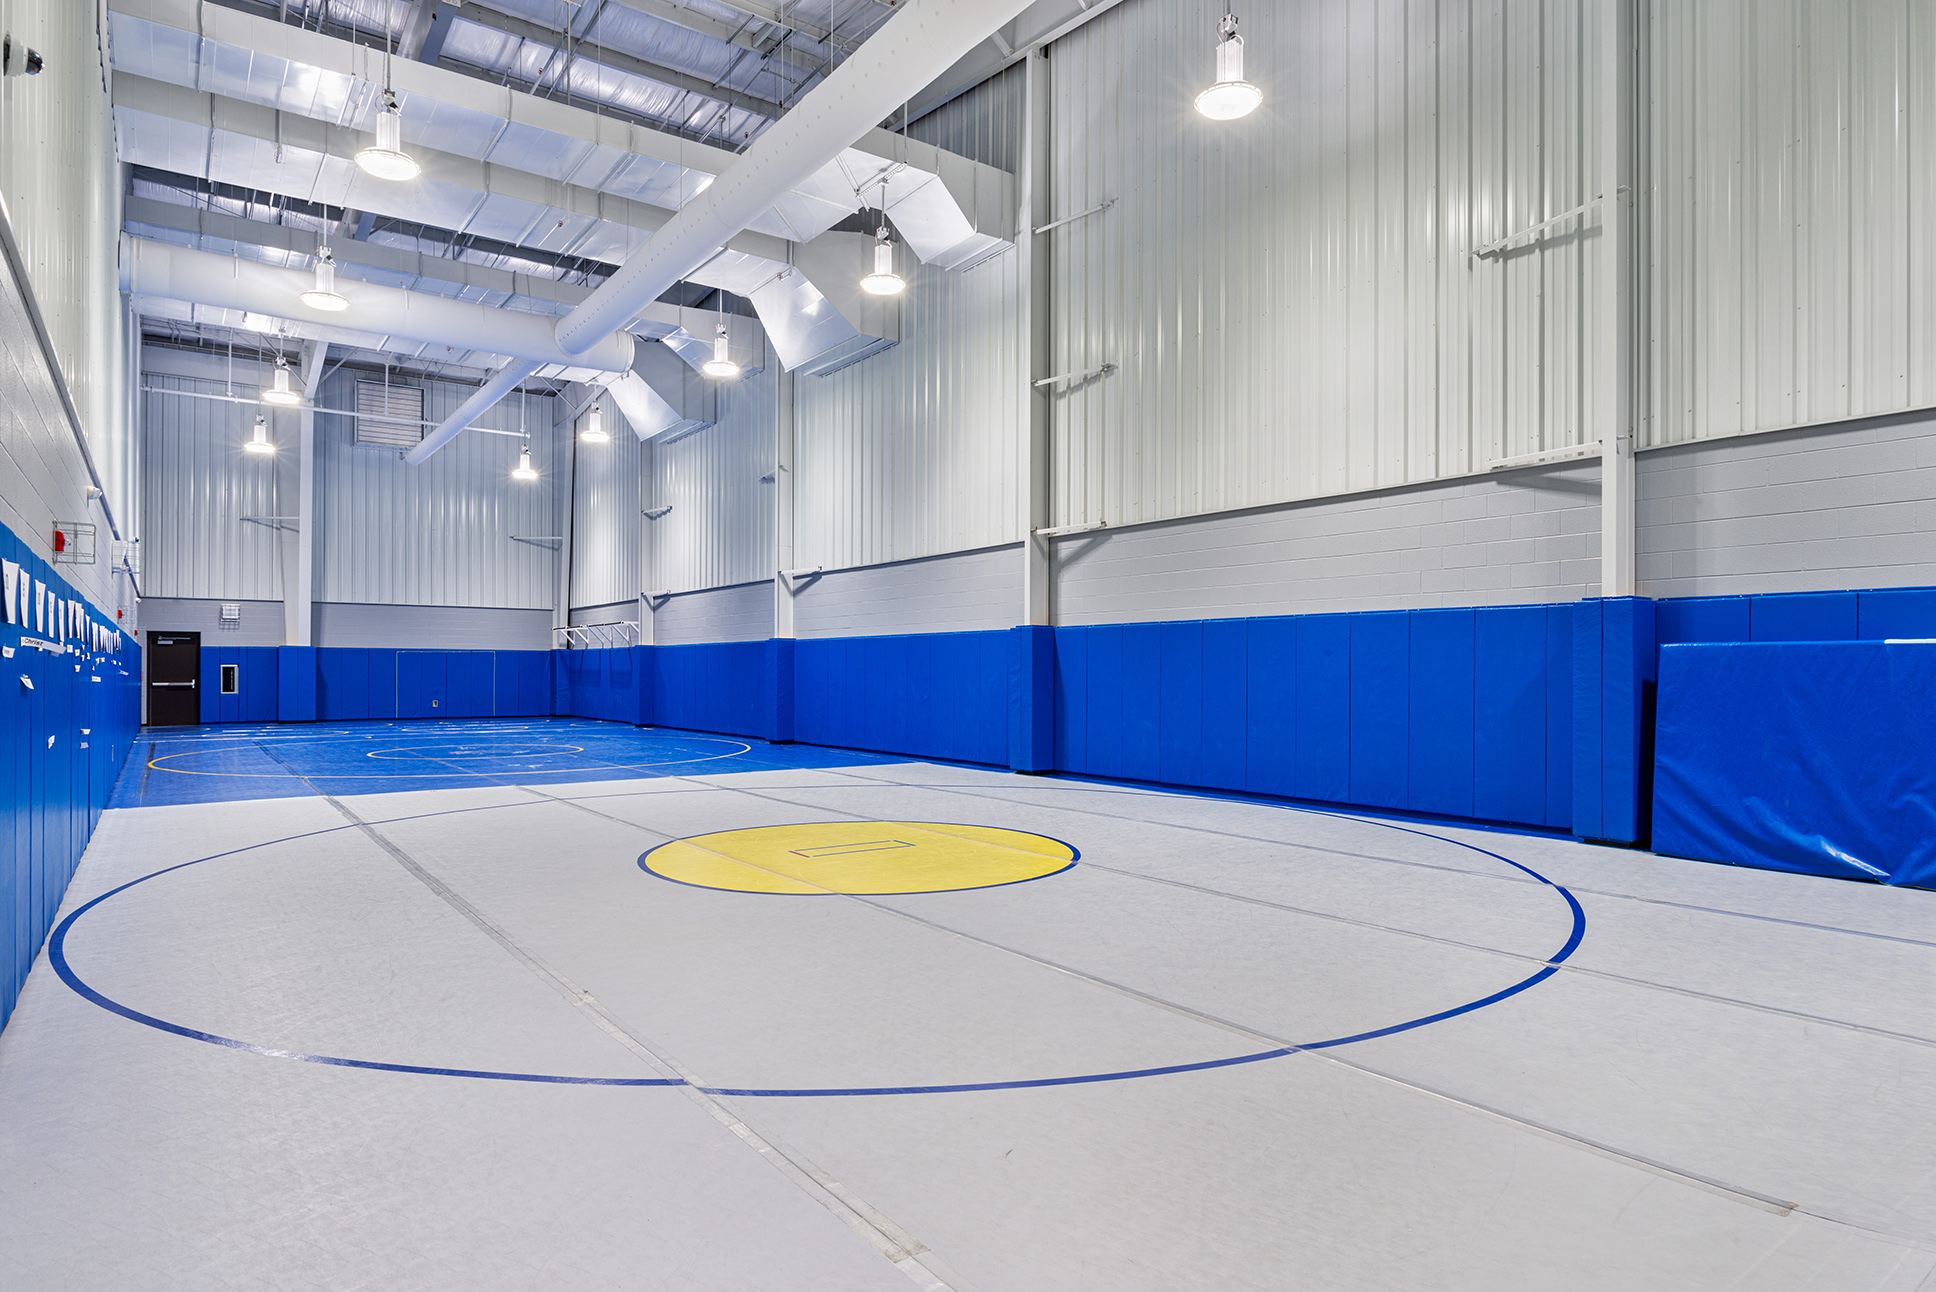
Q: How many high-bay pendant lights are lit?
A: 9